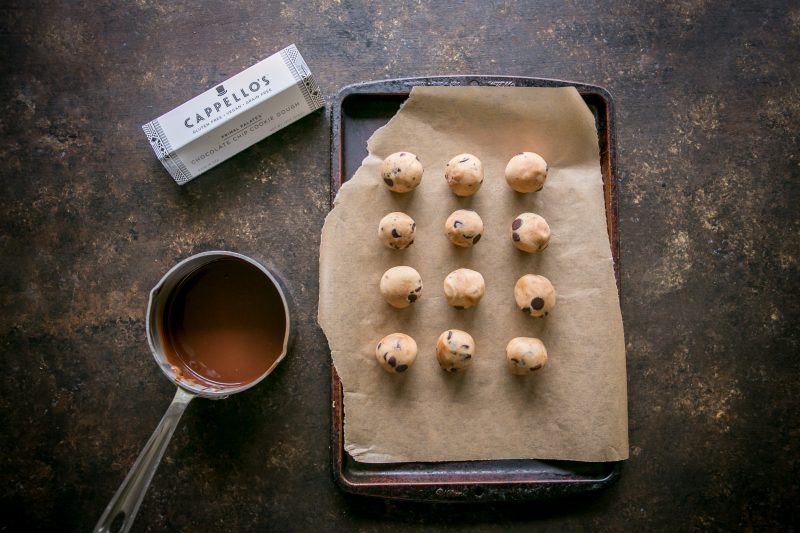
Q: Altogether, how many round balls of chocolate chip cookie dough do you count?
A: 12